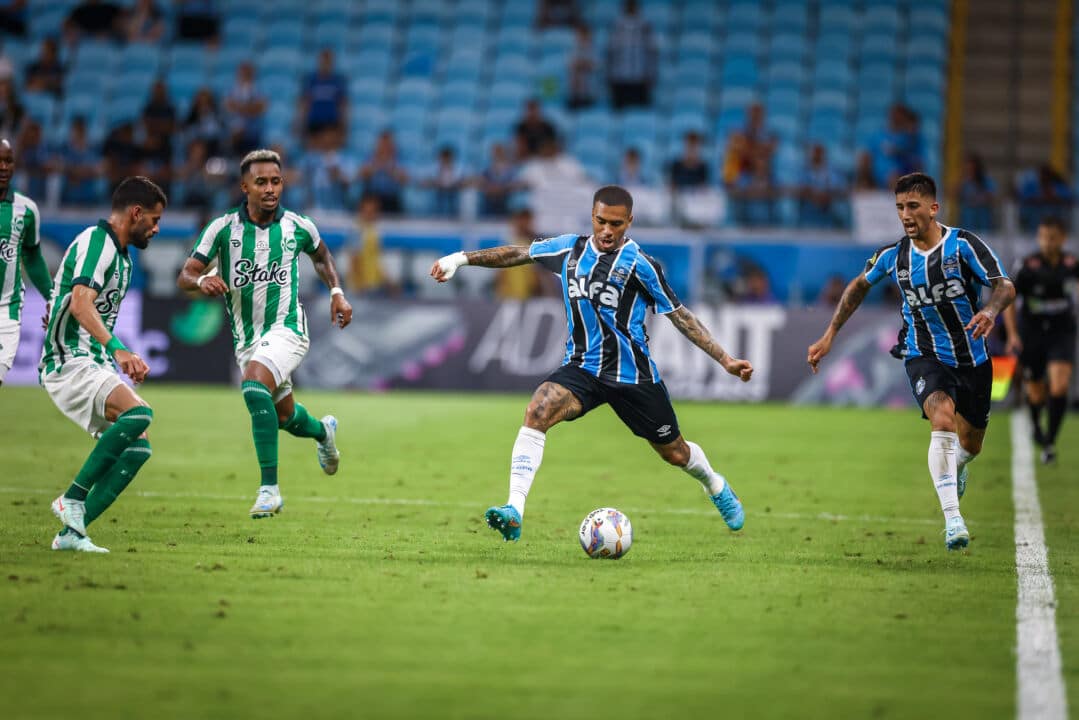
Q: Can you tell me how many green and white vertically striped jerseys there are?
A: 3